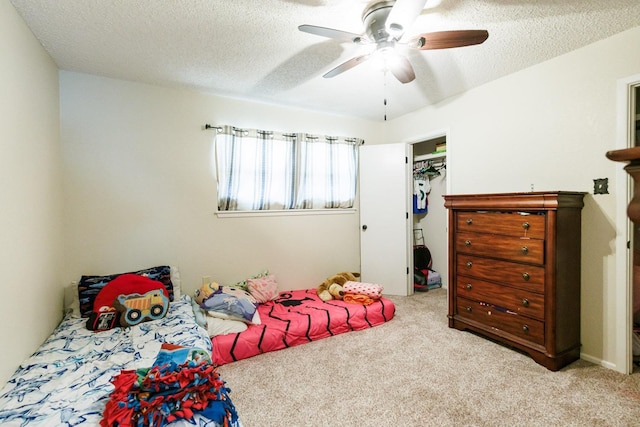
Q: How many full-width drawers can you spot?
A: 5